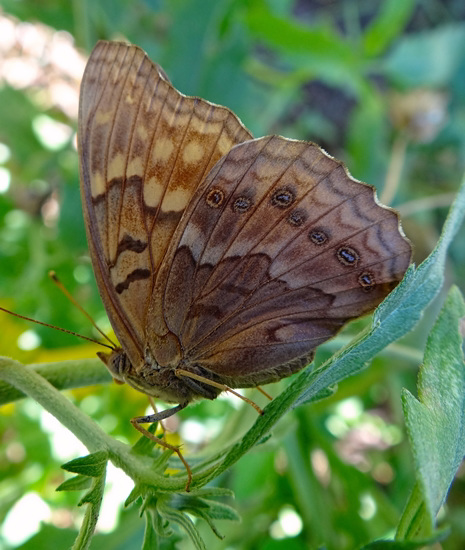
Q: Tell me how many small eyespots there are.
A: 7